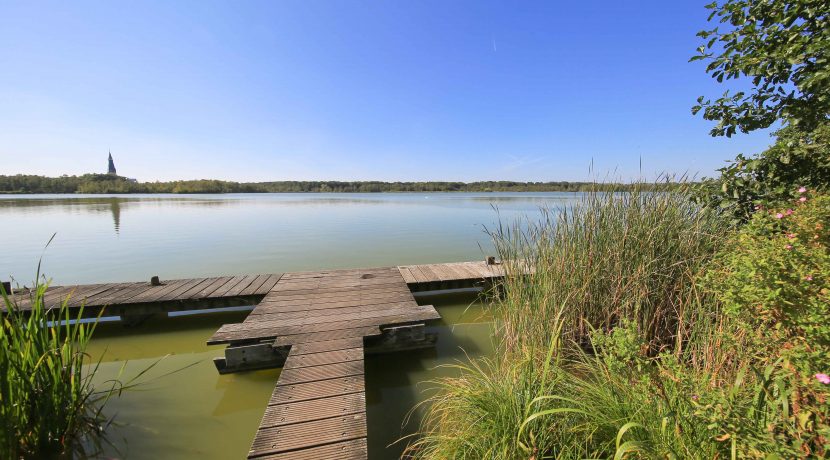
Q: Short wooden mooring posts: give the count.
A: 3